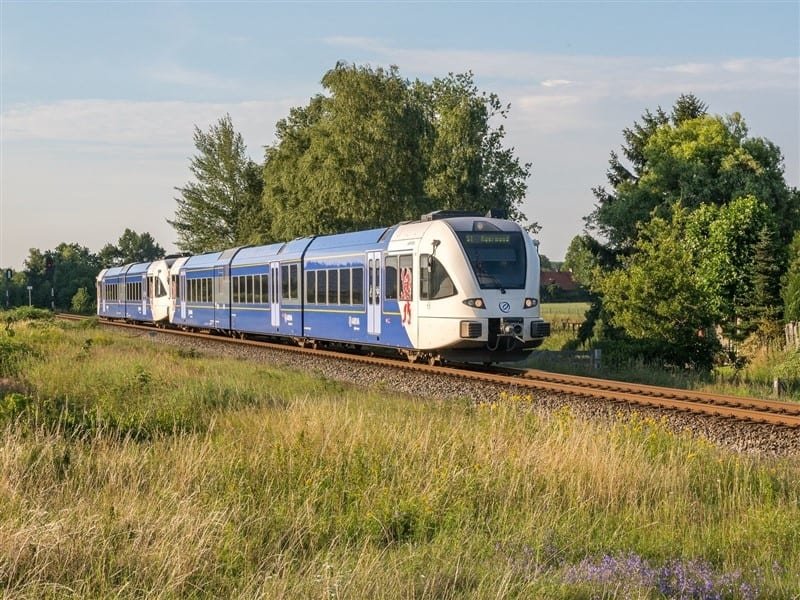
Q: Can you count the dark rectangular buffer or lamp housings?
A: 2